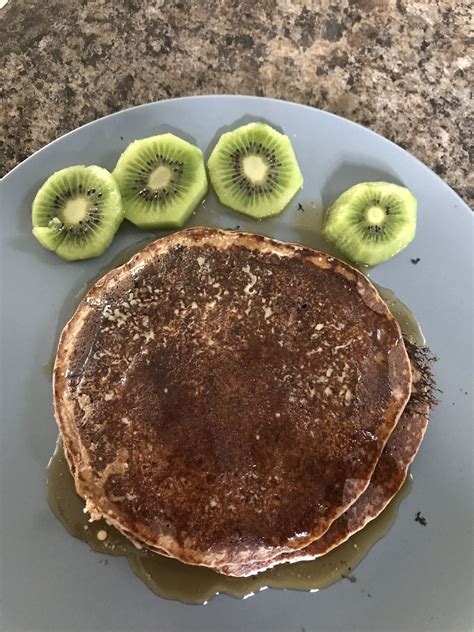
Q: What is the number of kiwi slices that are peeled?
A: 4